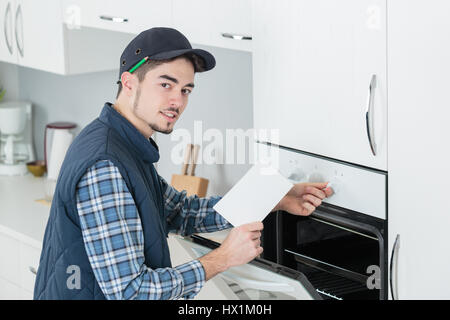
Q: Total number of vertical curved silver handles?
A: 4